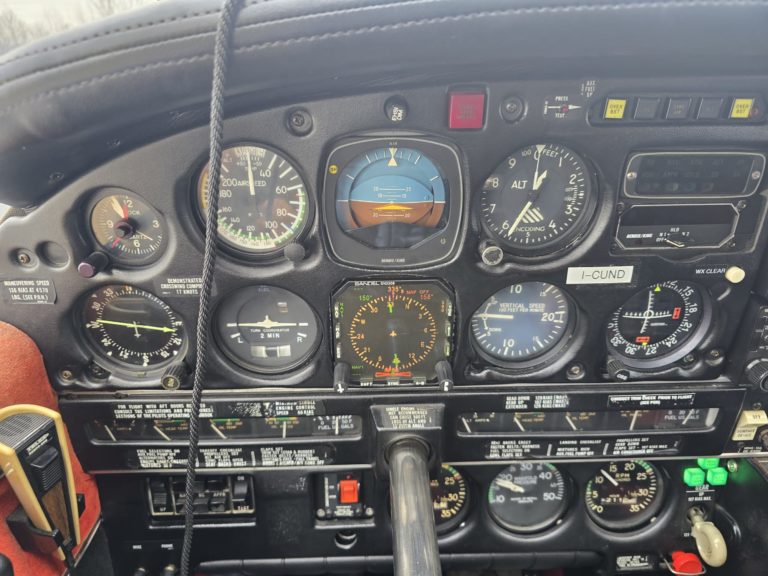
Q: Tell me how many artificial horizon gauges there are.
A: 1